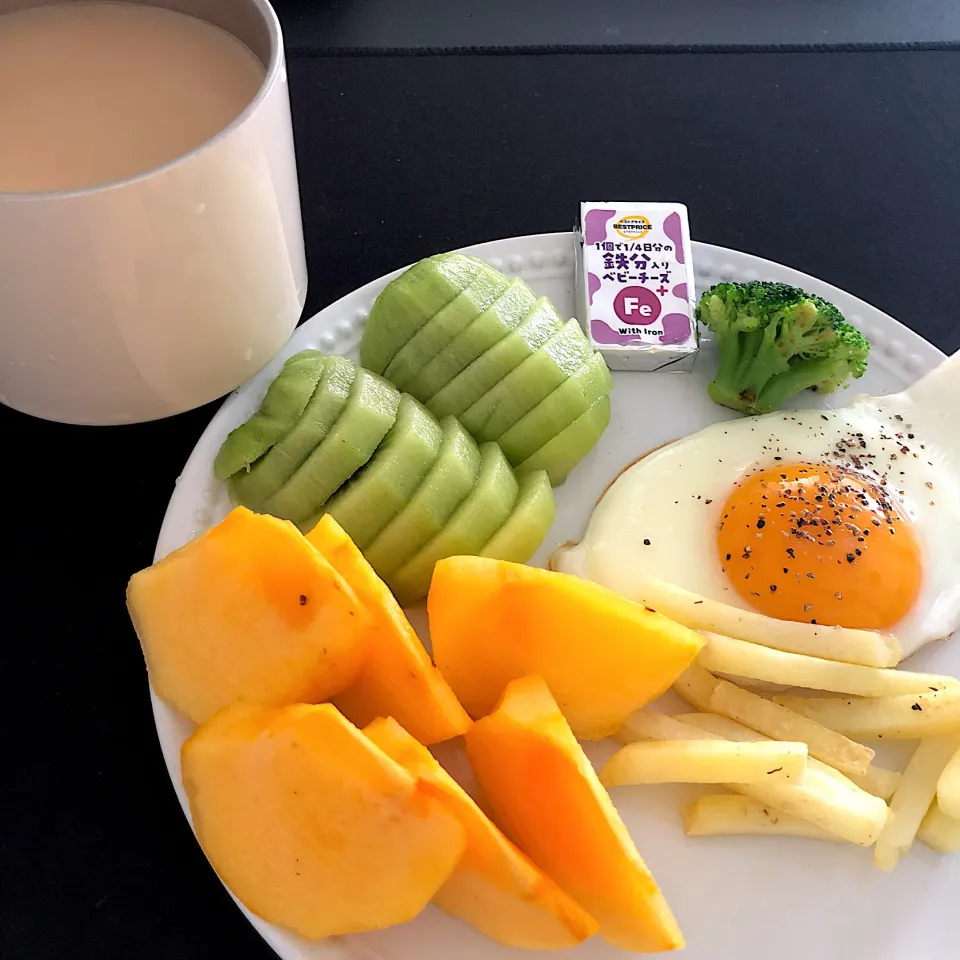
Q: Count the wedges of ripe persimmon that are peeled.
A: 6